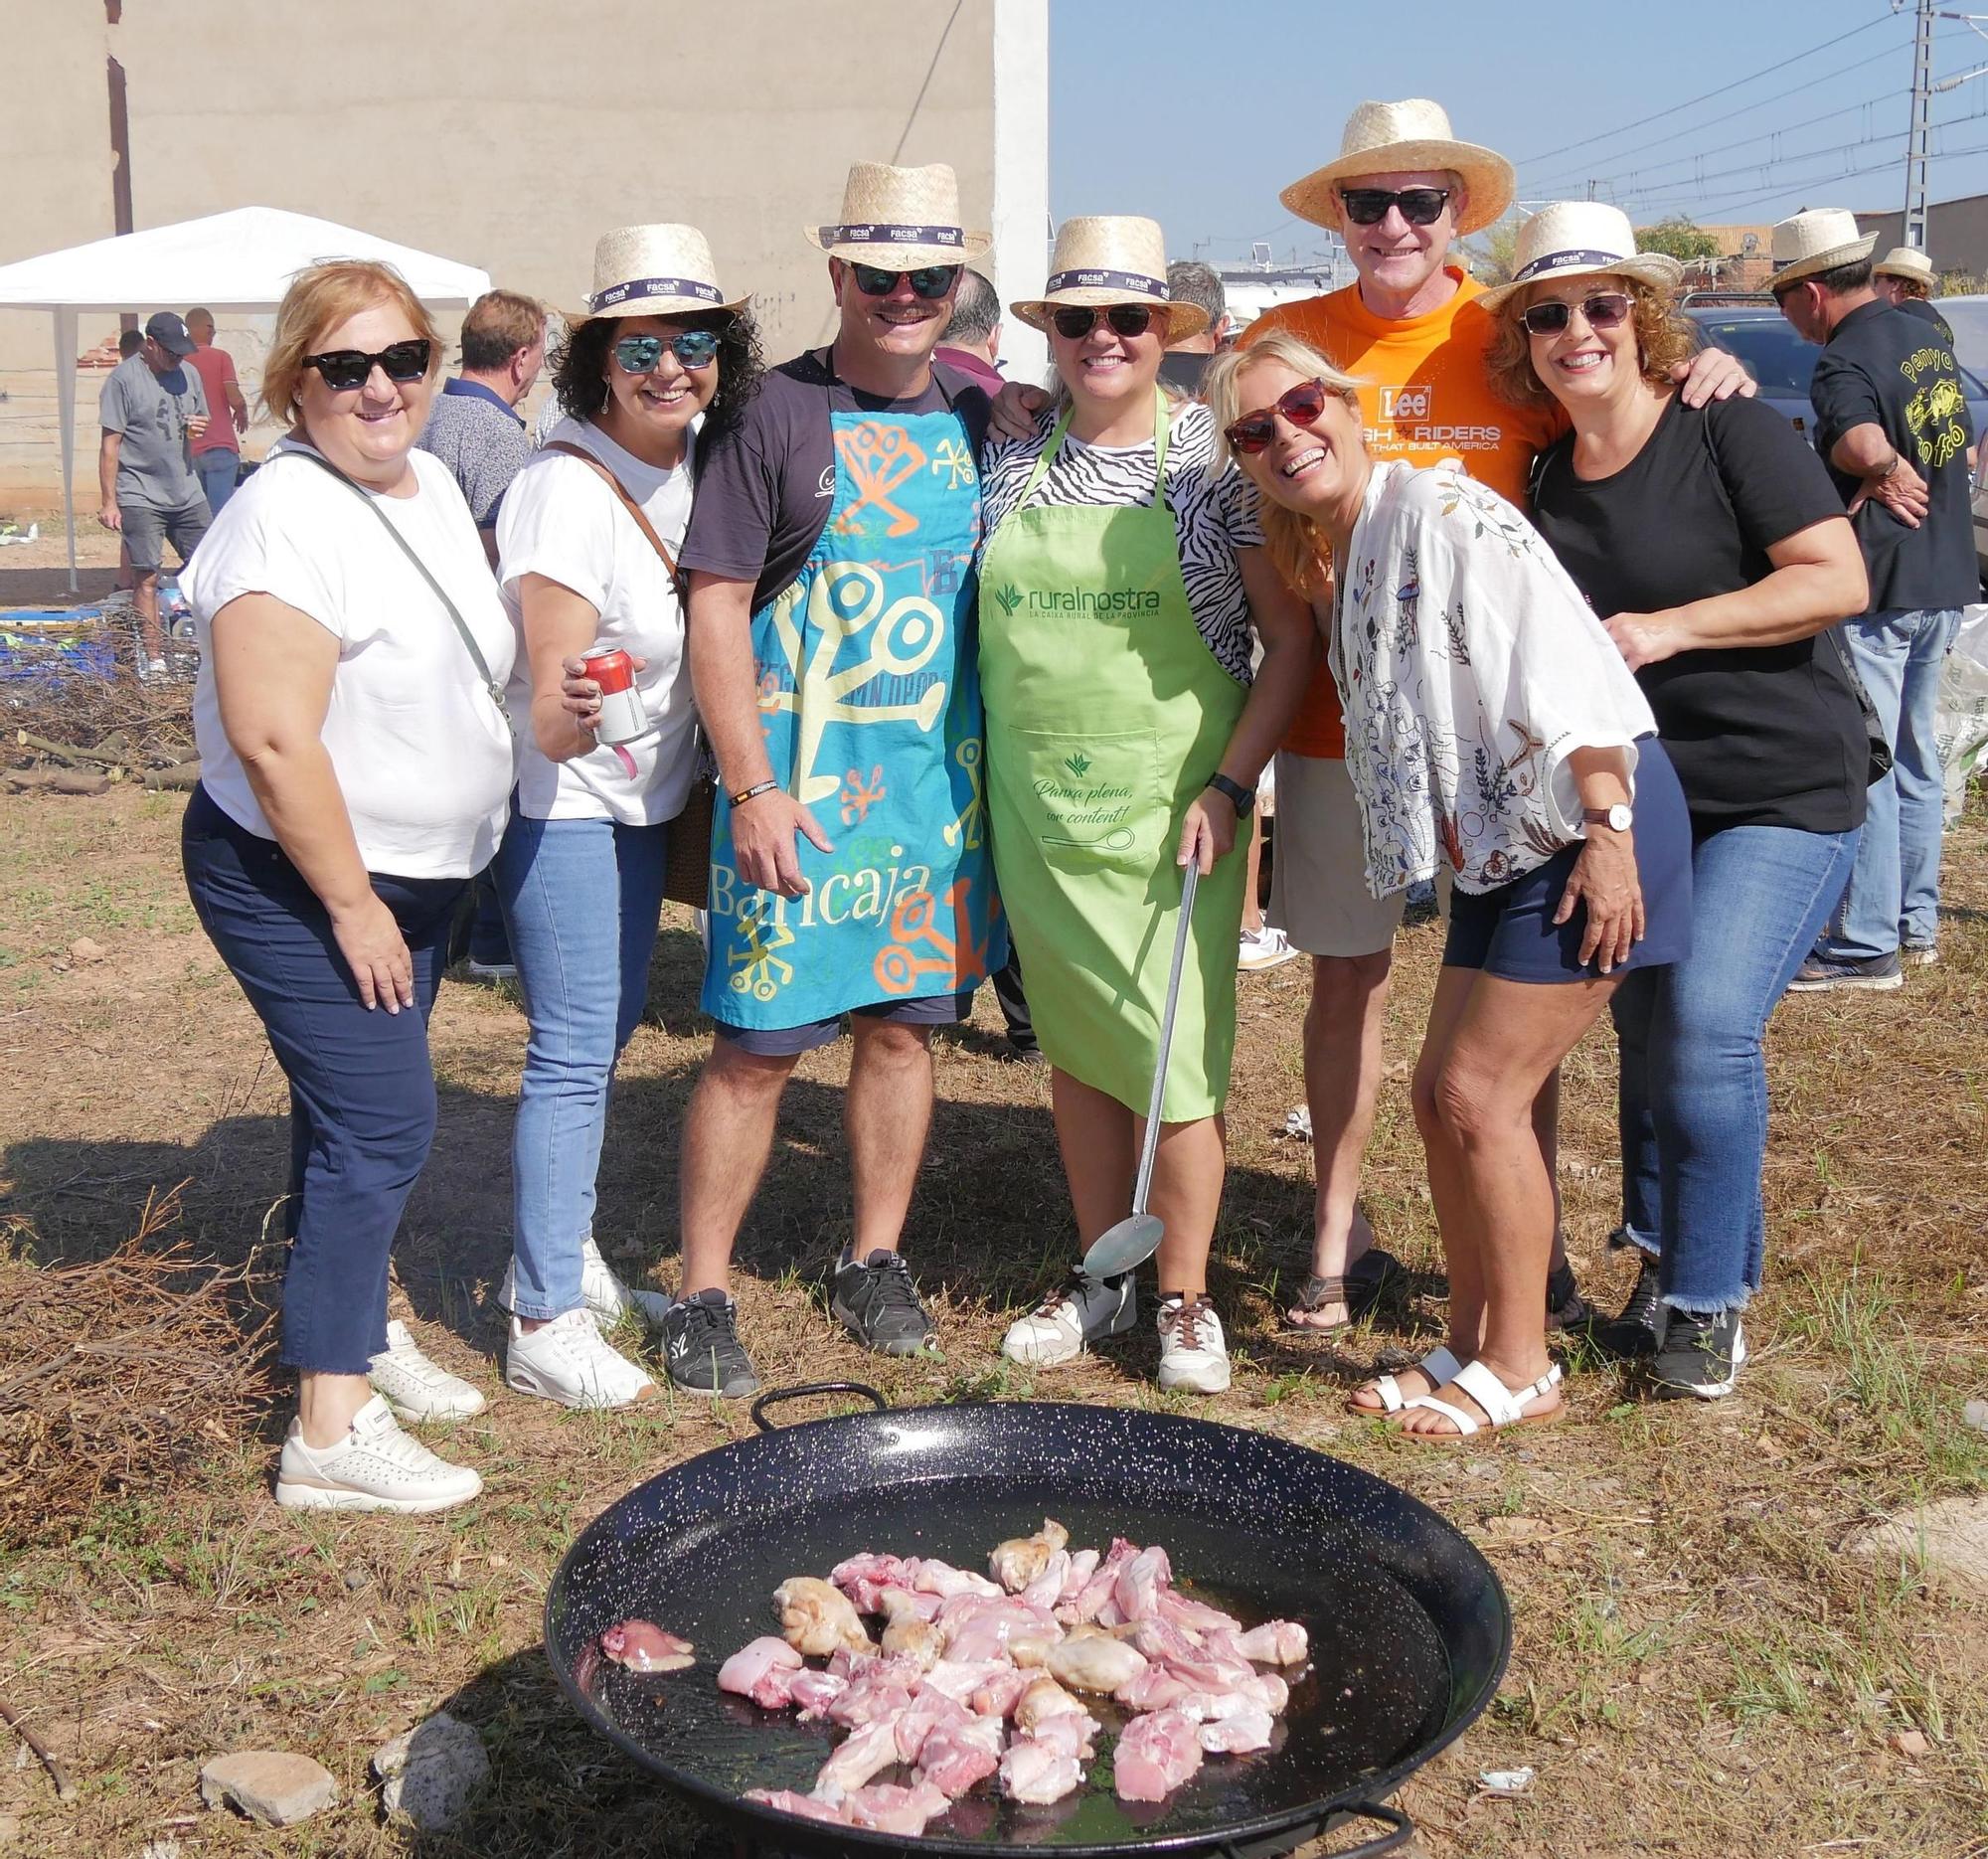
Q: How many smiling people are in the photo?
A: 7